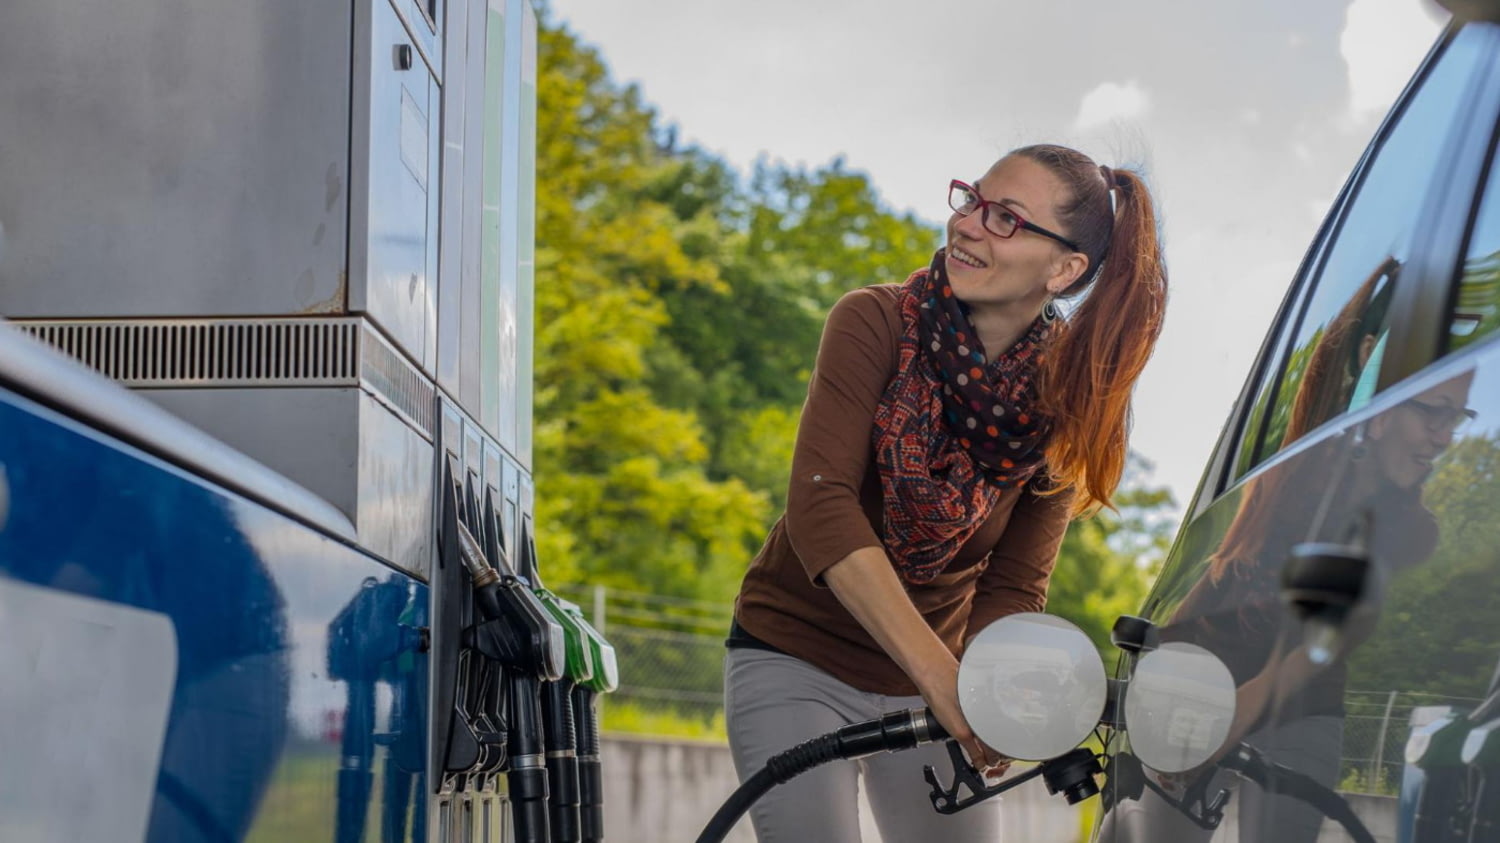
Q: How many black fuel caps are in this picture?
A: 1